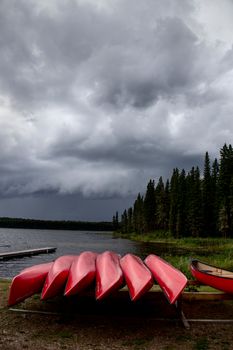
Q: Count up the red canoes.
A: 7